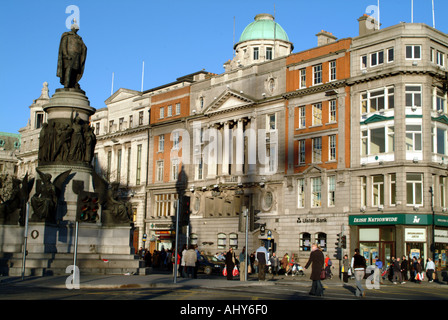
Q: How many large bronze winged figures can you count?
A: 3